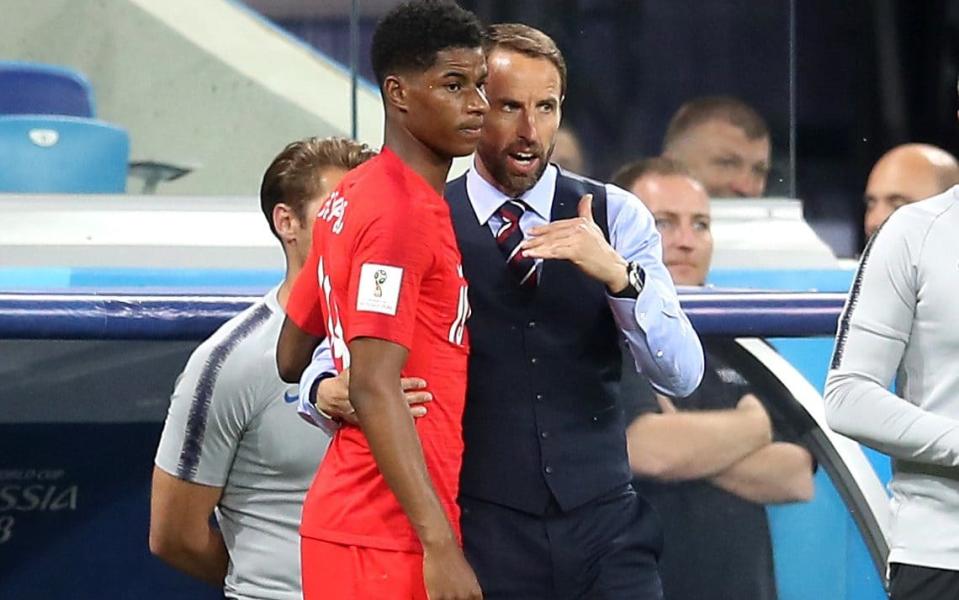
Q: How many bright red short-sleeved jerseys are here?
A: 1